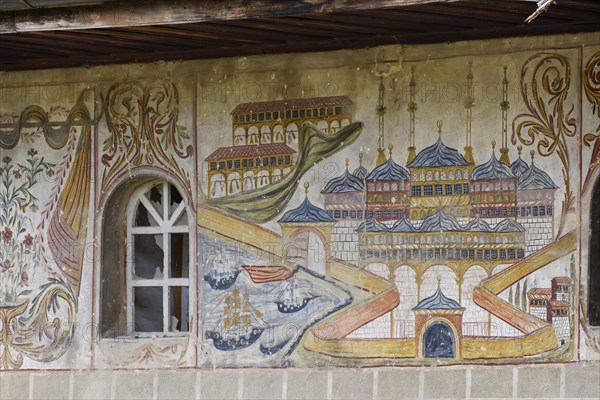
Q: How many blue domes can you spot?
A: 14